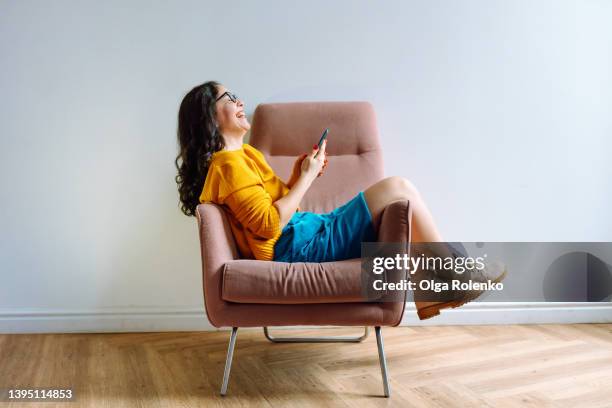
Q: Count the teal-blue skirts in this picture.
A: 1